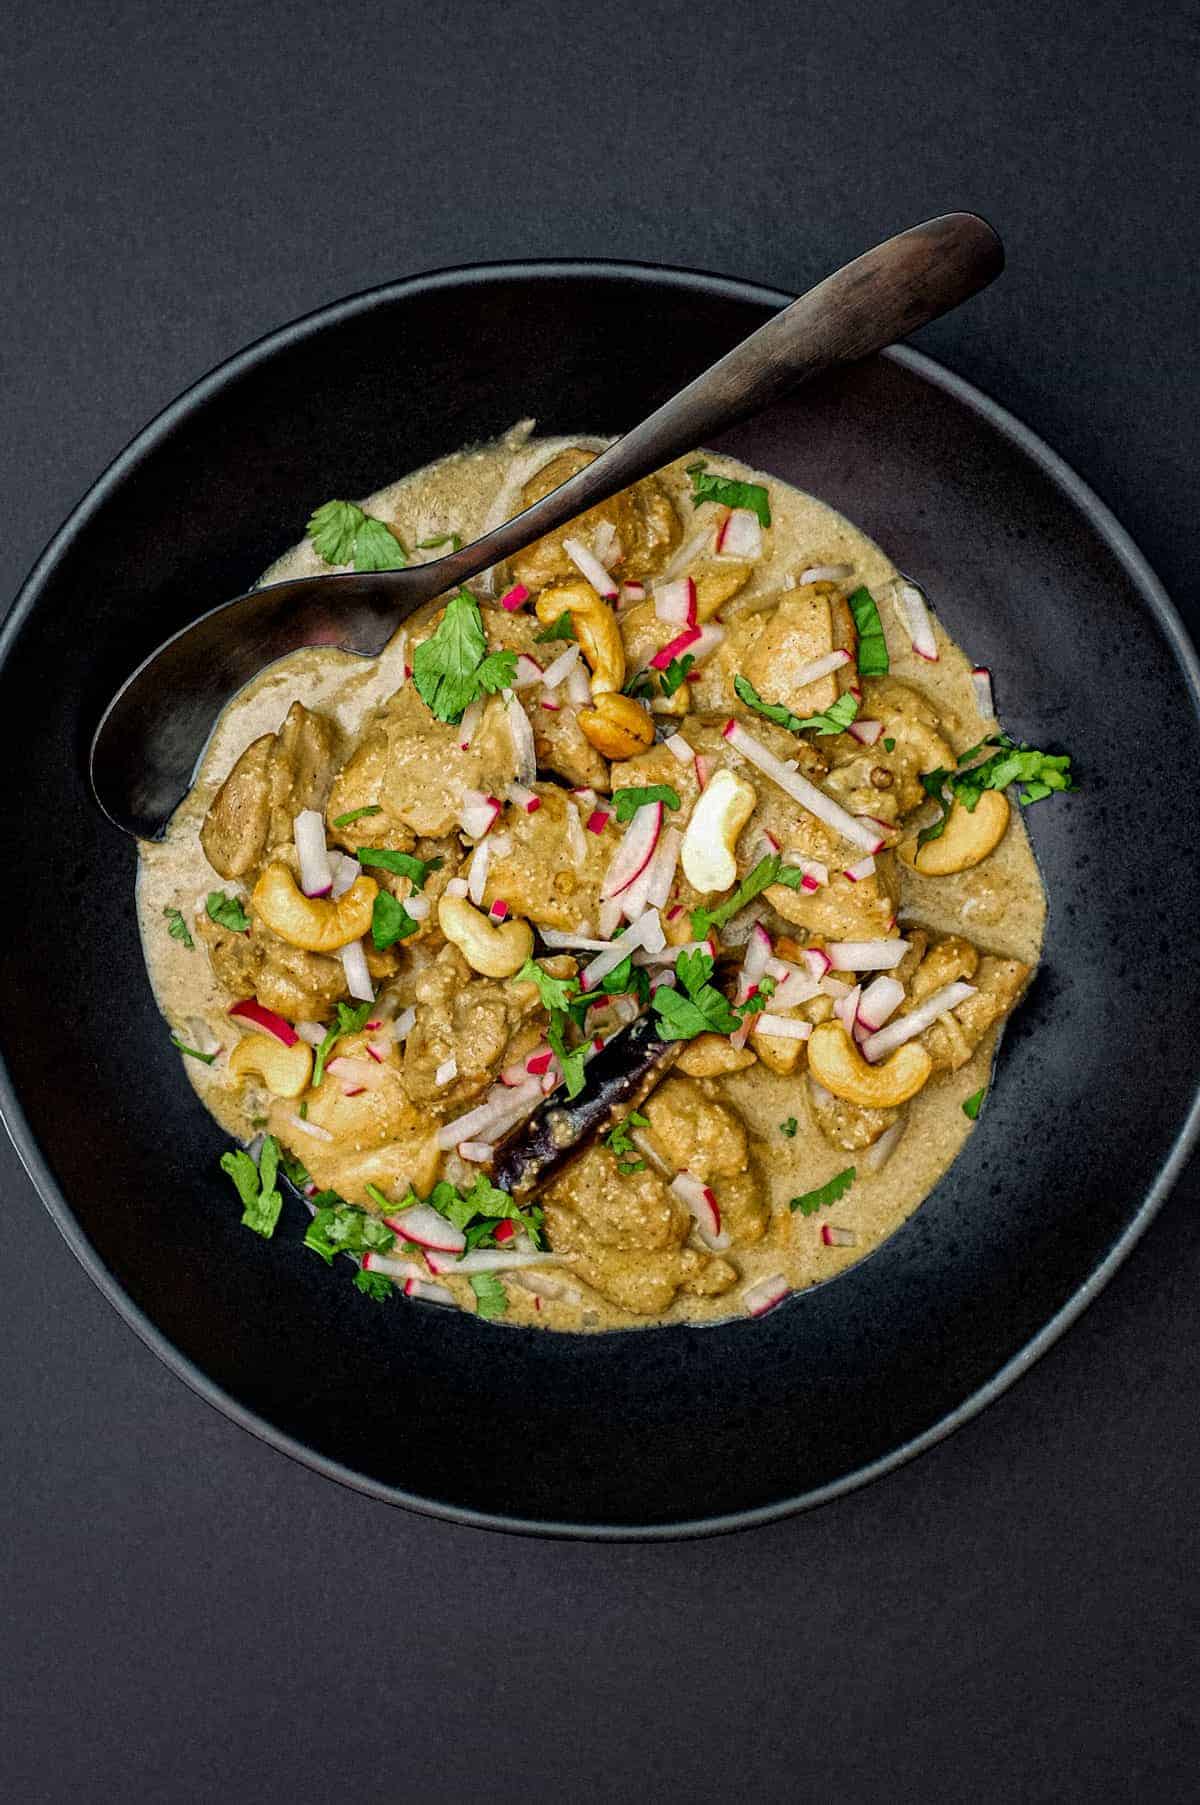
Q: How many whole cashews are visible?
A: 8